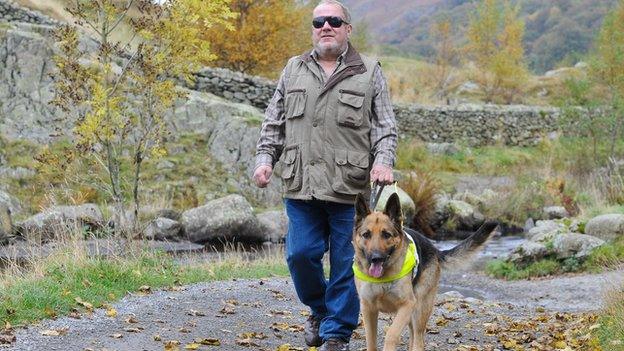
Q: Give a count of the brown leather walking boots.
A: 2